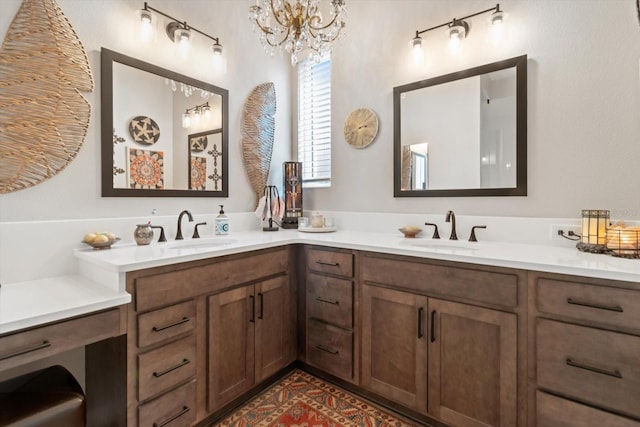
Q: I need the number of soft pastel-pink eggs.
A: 0